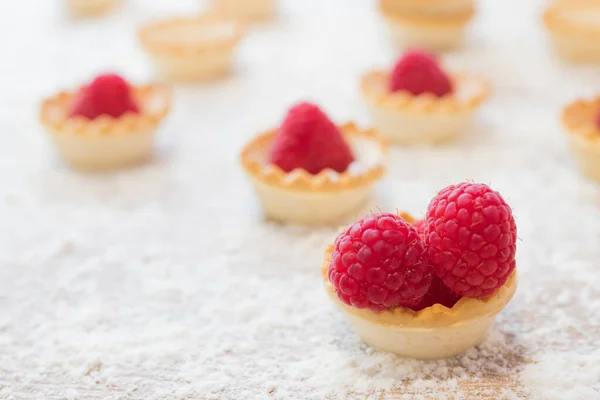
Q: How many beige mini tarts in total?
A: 10